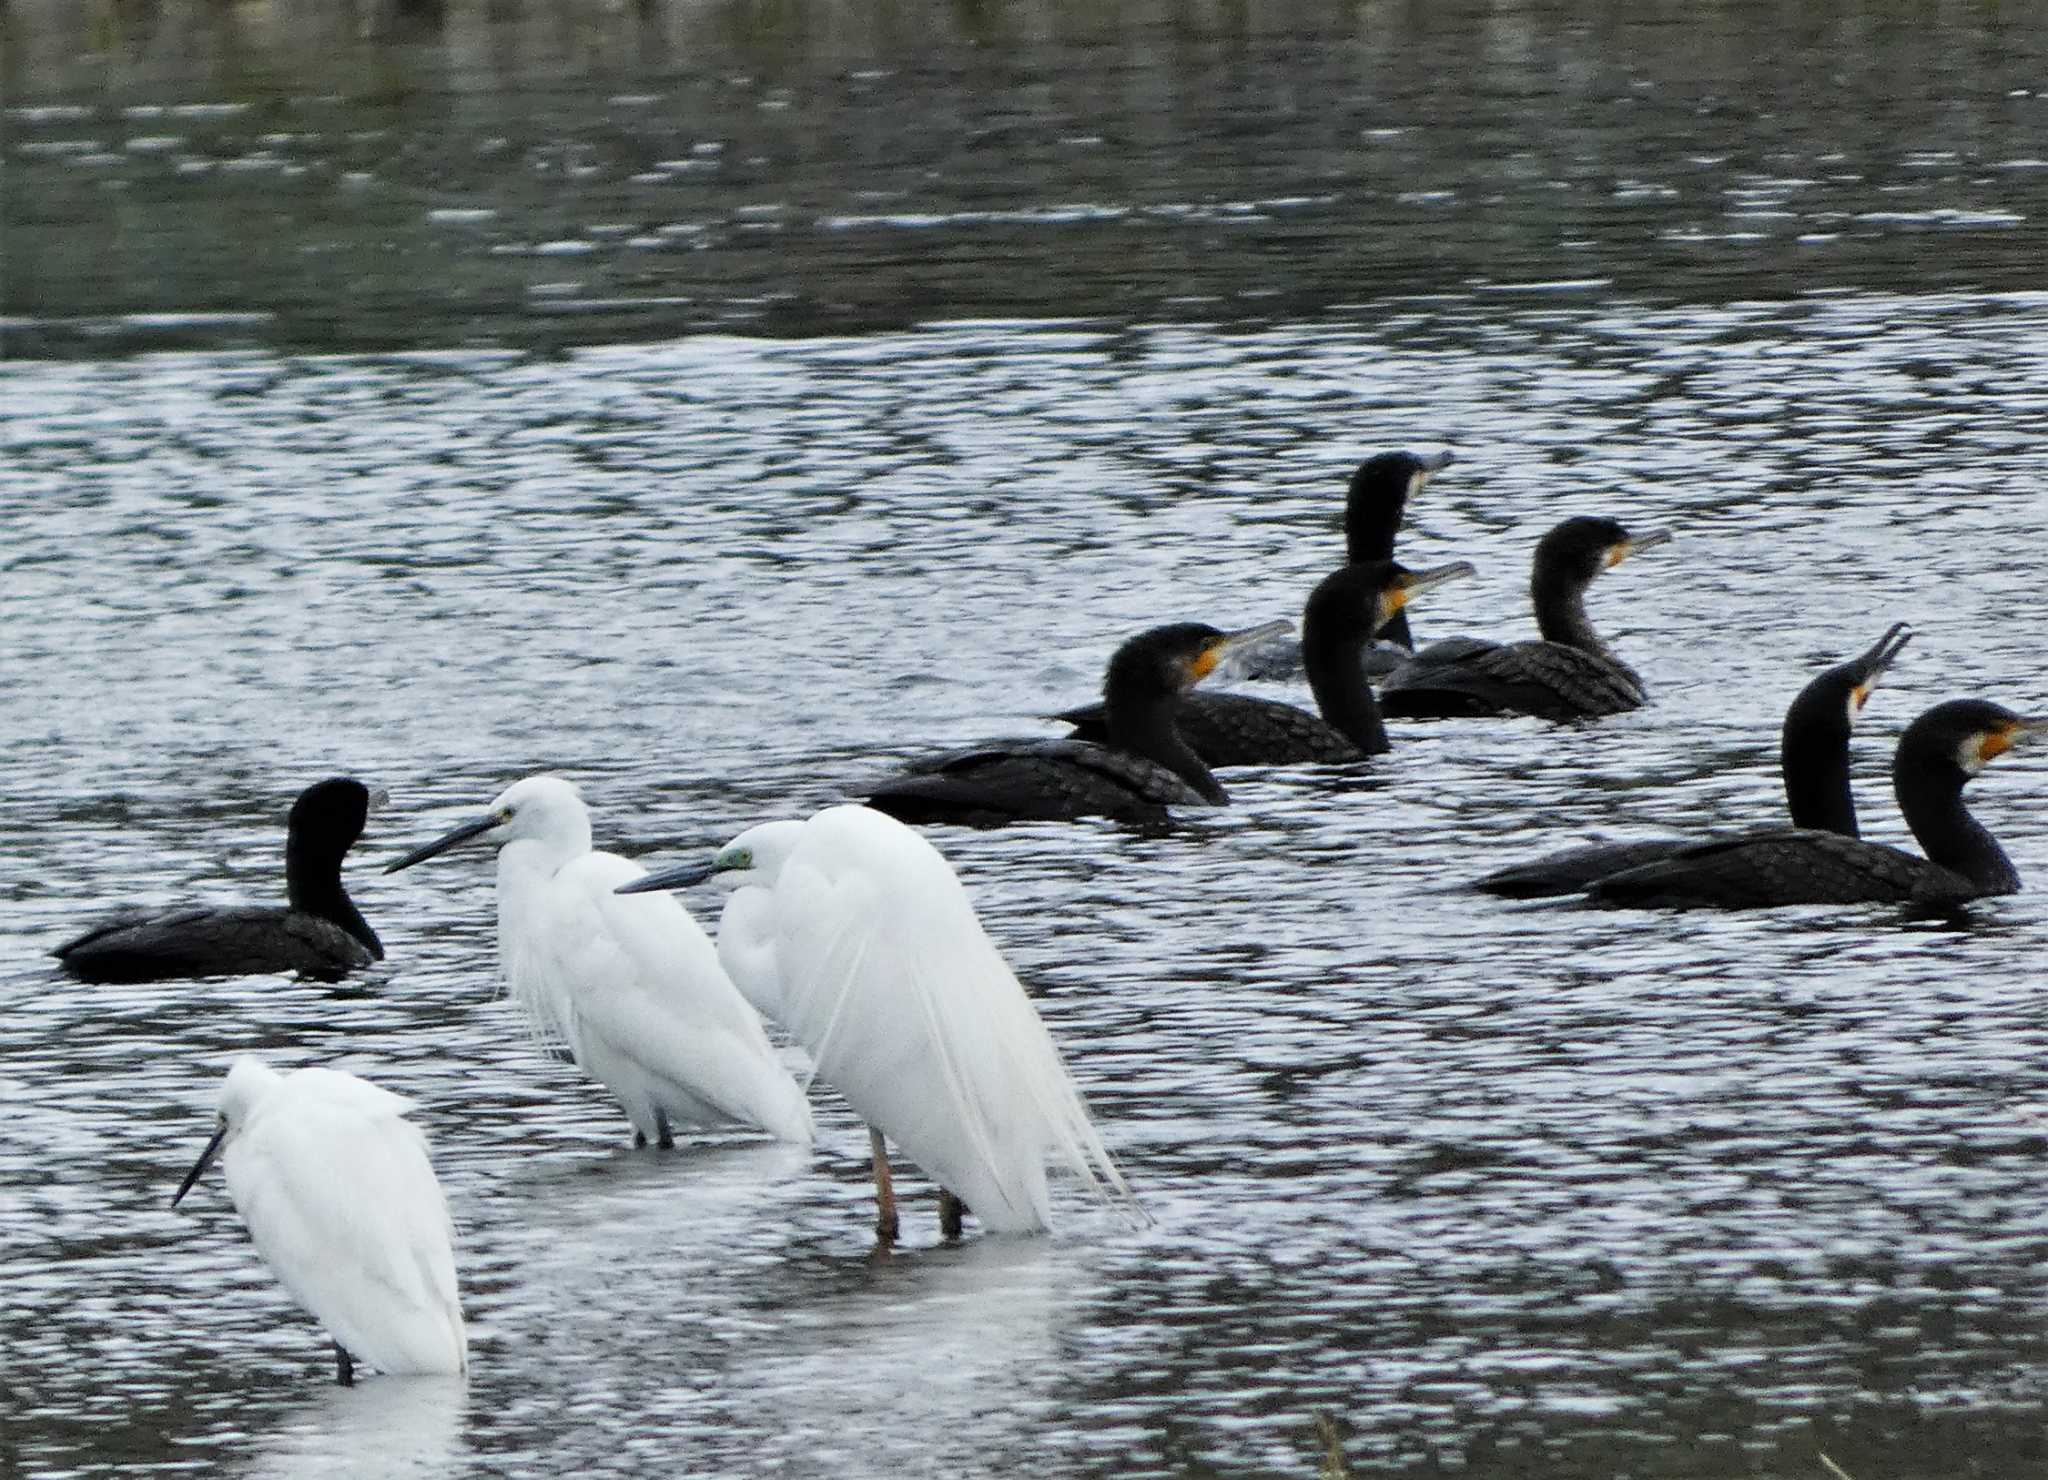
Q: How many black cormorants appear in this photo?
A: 7